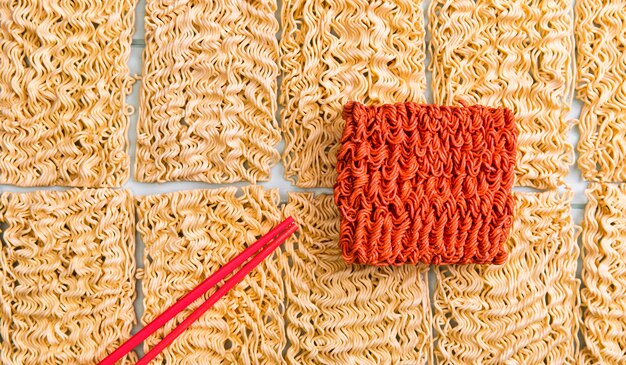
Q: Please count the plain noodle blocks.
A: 10